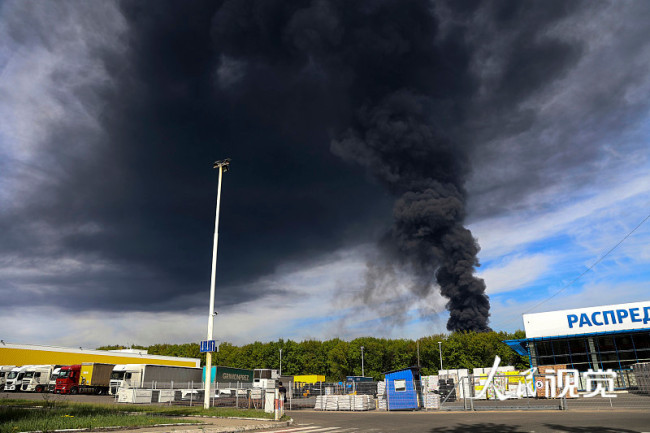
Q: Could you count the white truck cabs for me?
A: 5